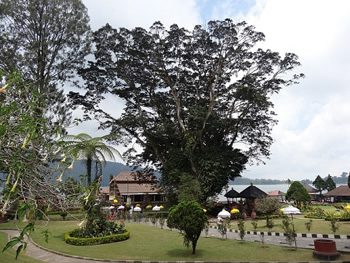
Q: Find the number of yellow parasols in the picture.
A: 9